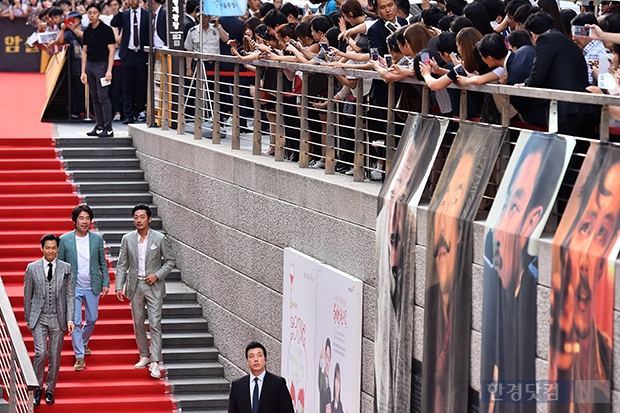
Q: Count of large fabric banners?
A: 4